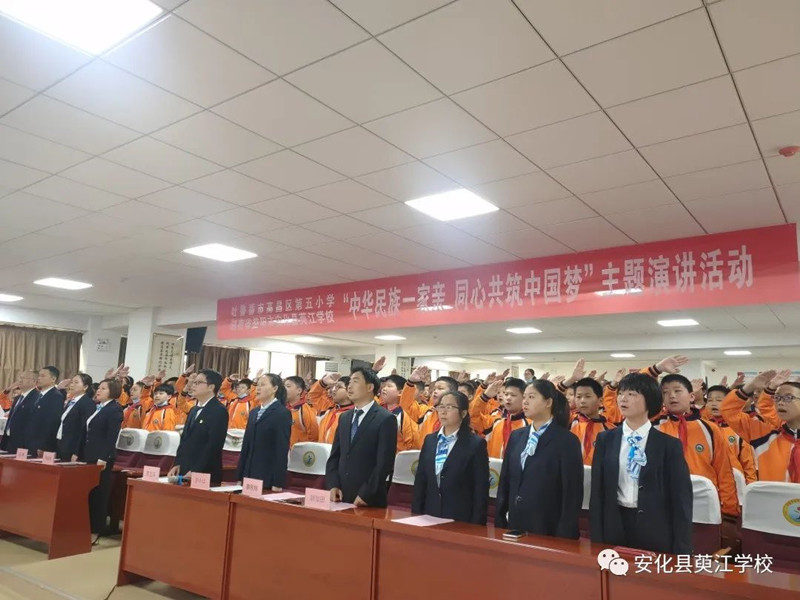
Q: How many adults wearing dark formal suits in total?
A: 10